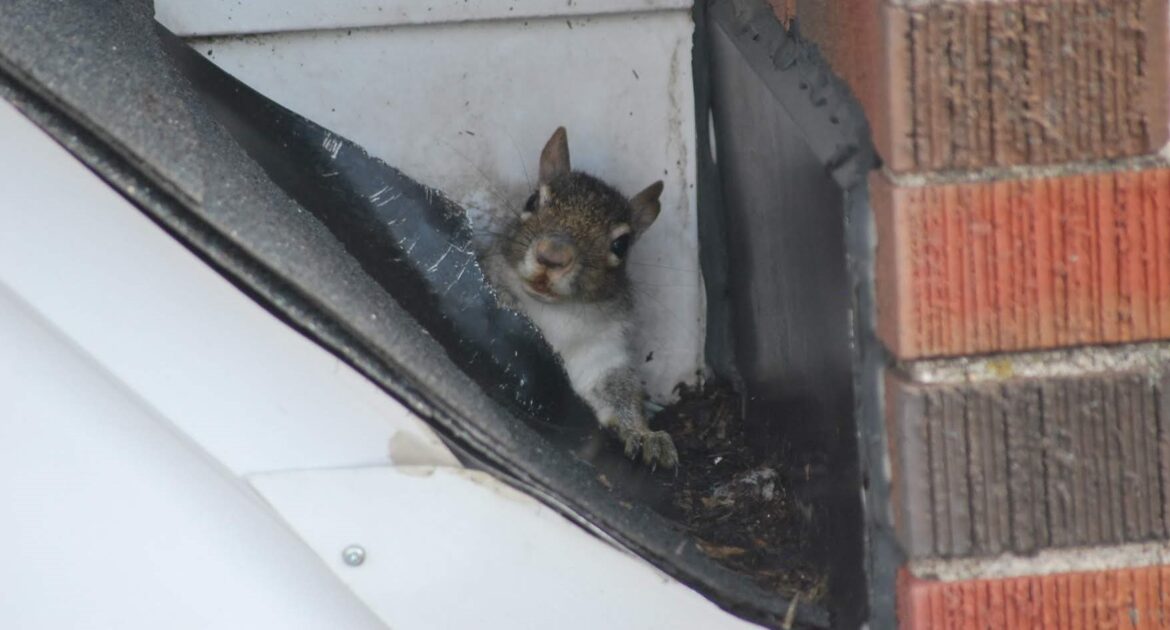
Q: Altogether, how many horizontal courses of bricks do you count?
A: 4